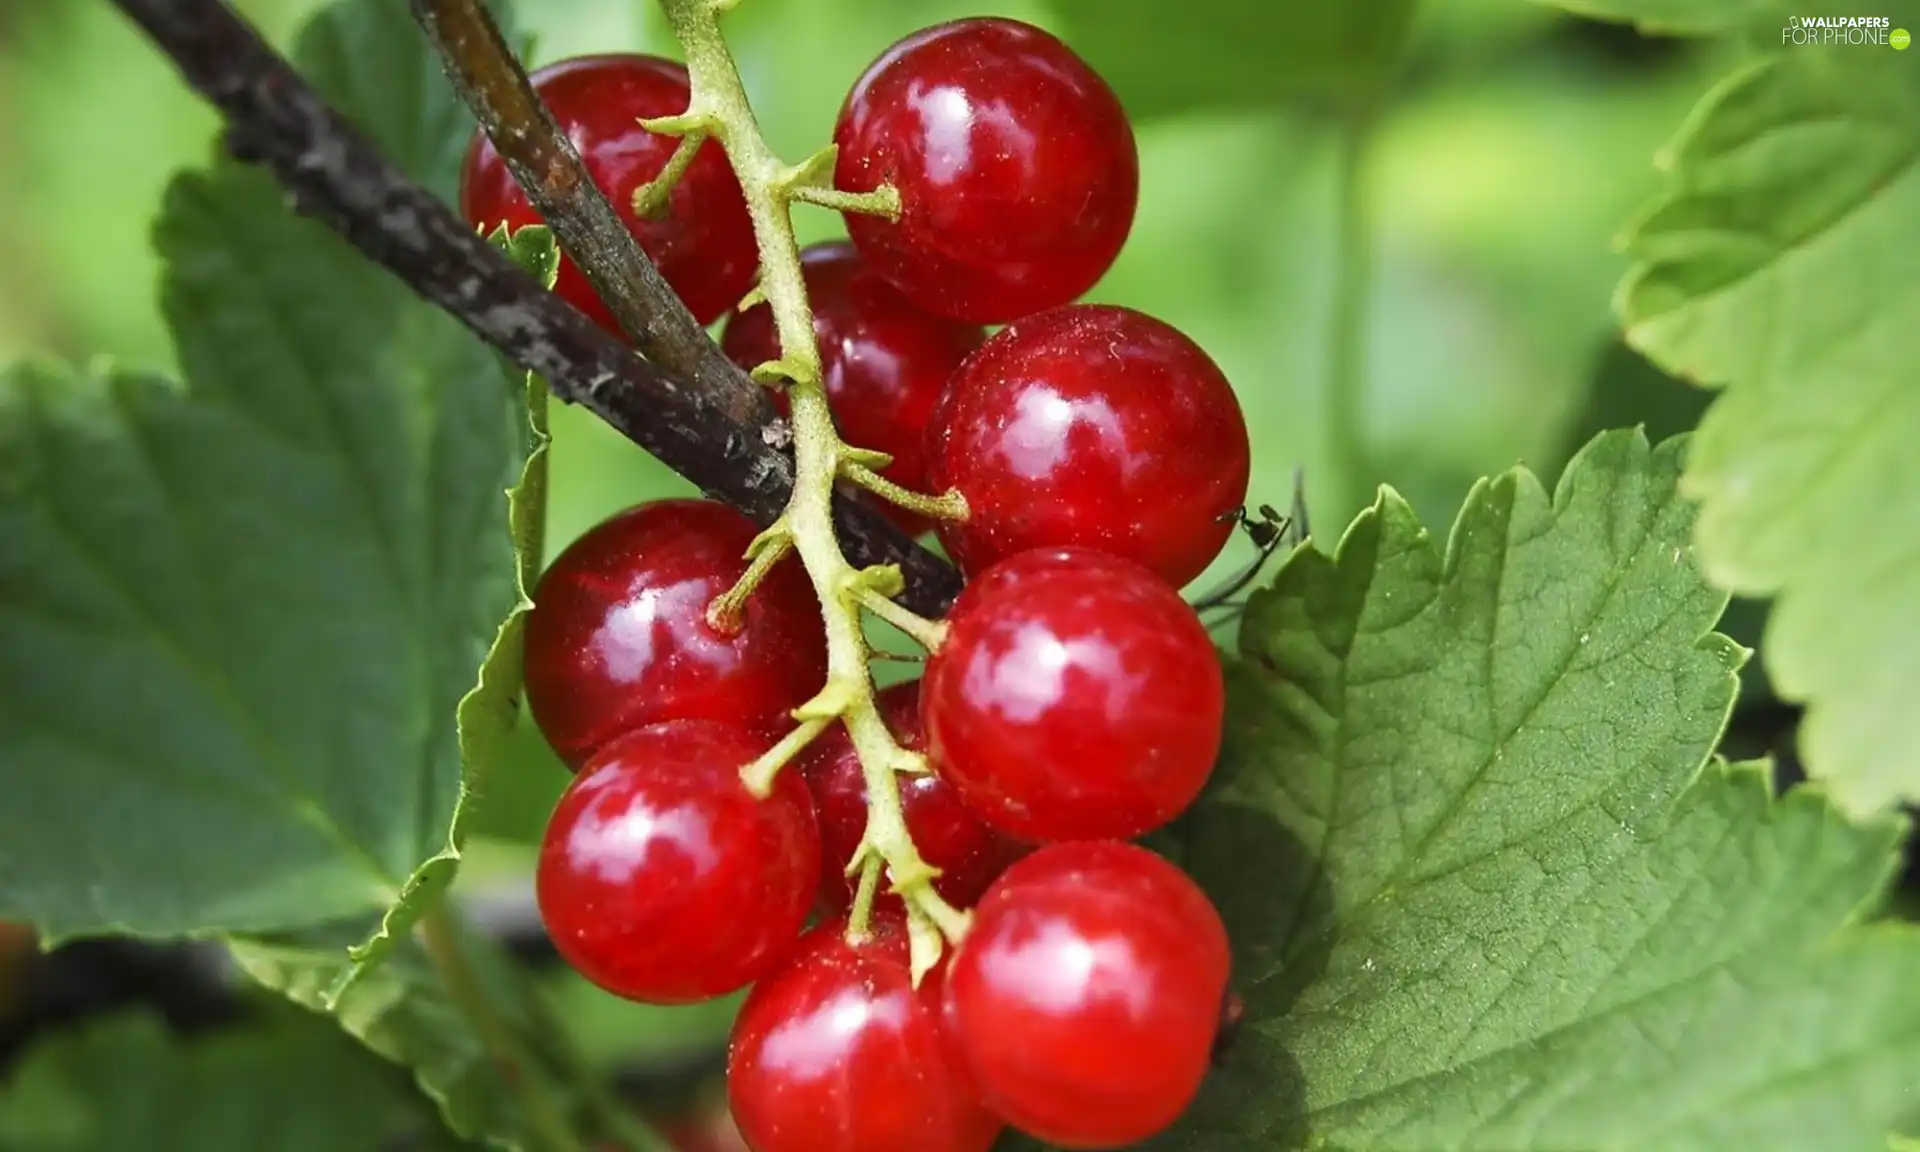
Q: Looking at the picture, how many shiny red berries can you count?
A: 10